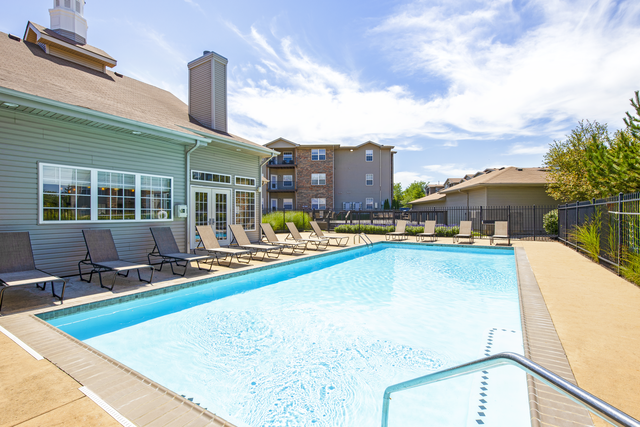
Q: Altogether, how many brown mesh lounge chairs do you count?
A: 12